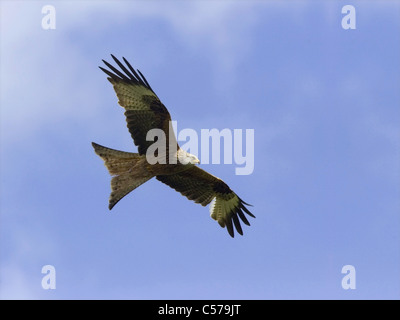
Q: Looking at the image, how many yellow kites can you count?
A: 0